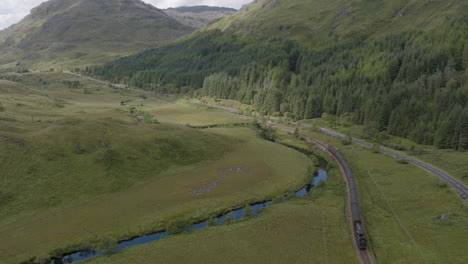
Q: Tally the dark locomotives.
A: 1